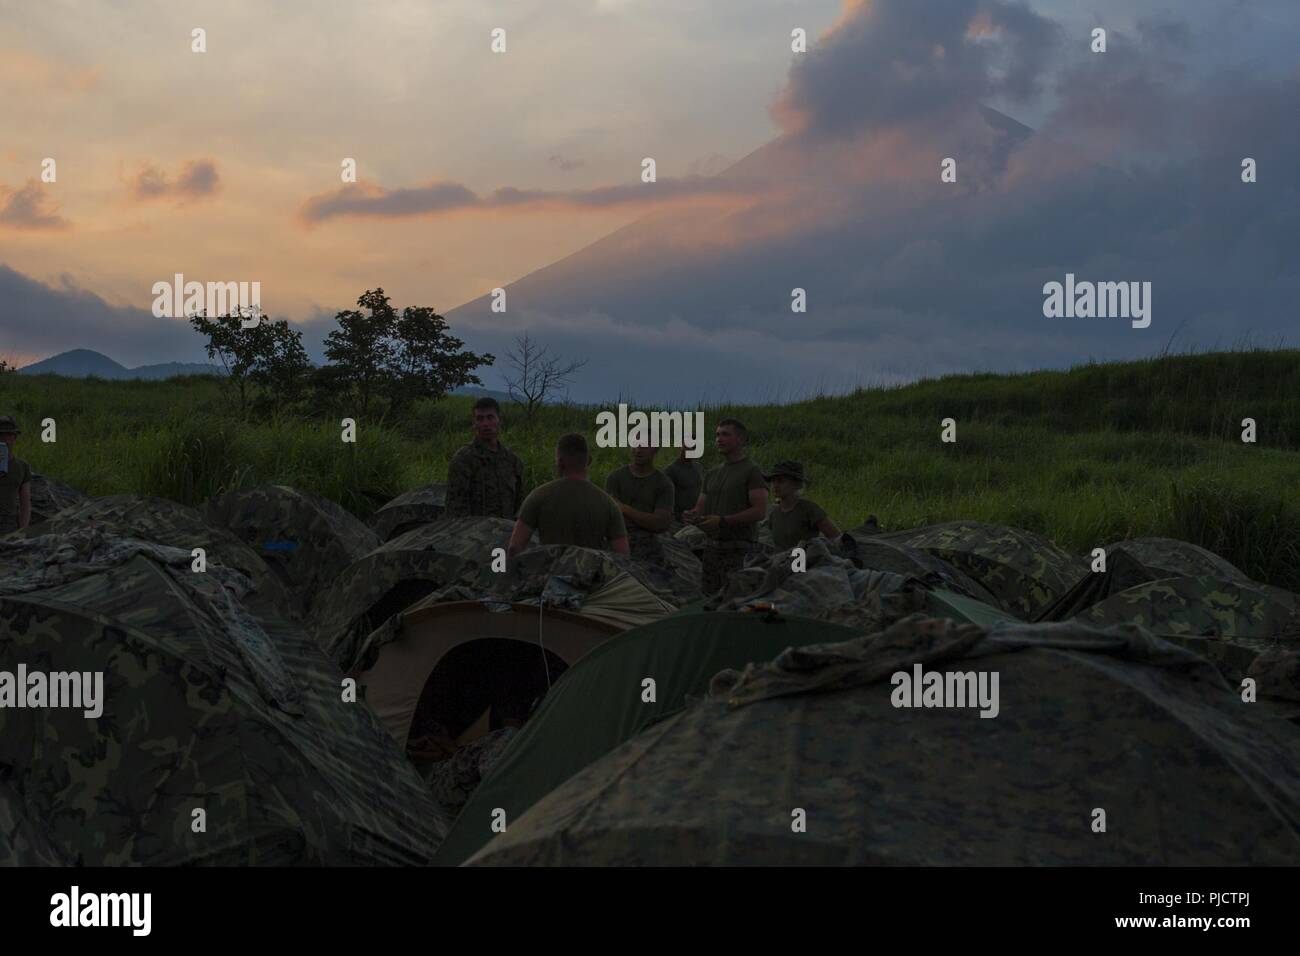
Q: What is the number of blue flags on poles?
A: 0